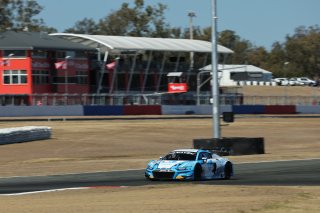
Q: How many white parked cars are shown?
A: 3